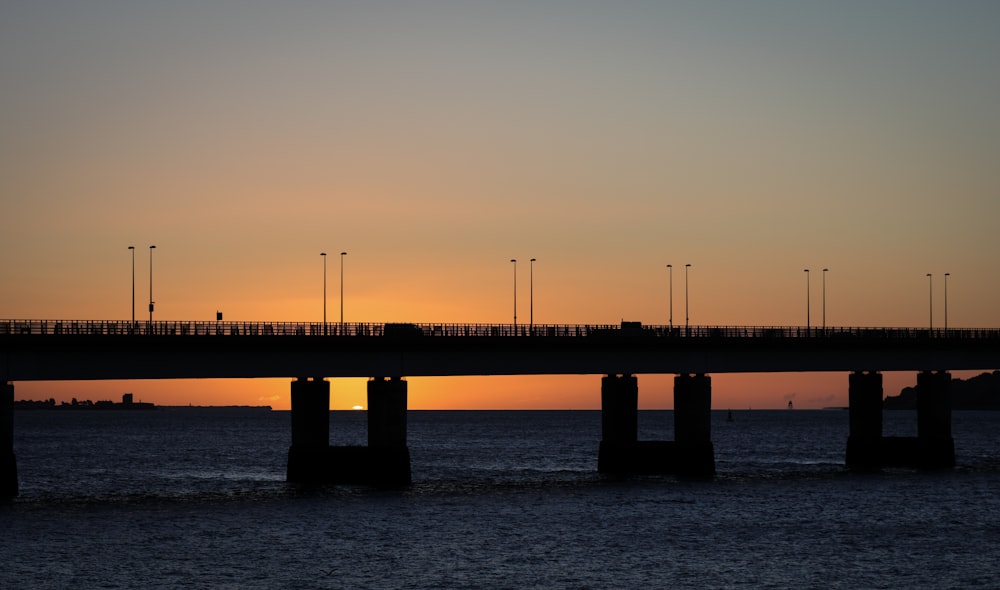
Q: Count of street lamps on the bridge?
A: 12